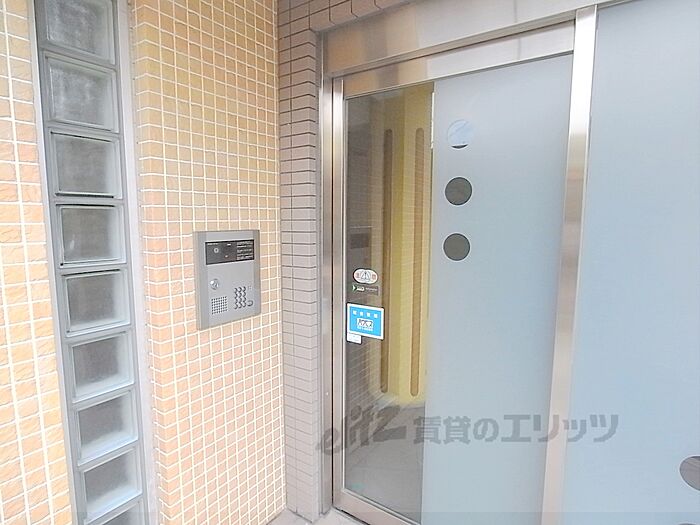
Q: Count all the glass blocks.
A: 9